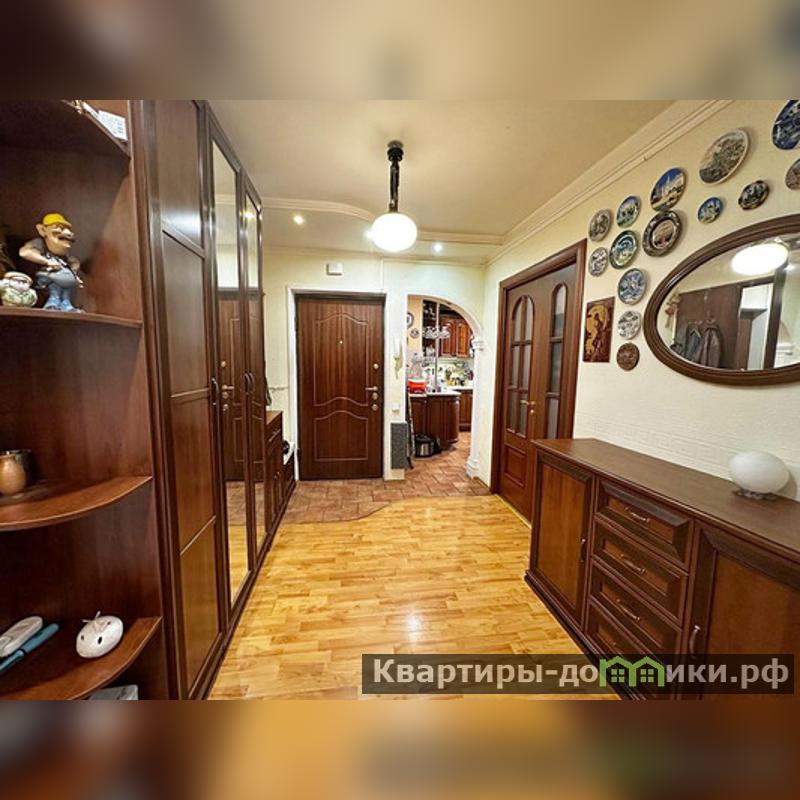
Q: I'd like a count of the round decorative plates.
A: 14